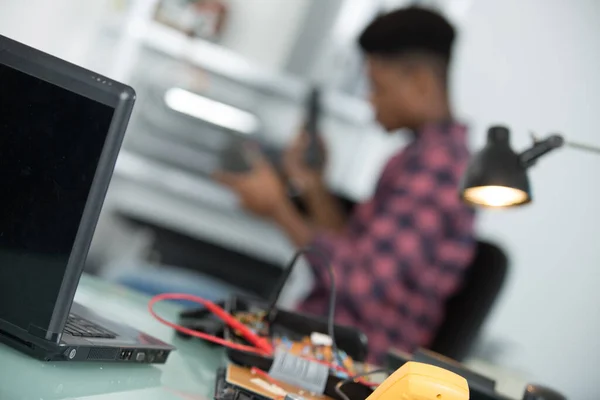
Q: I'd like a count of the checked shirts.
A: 1